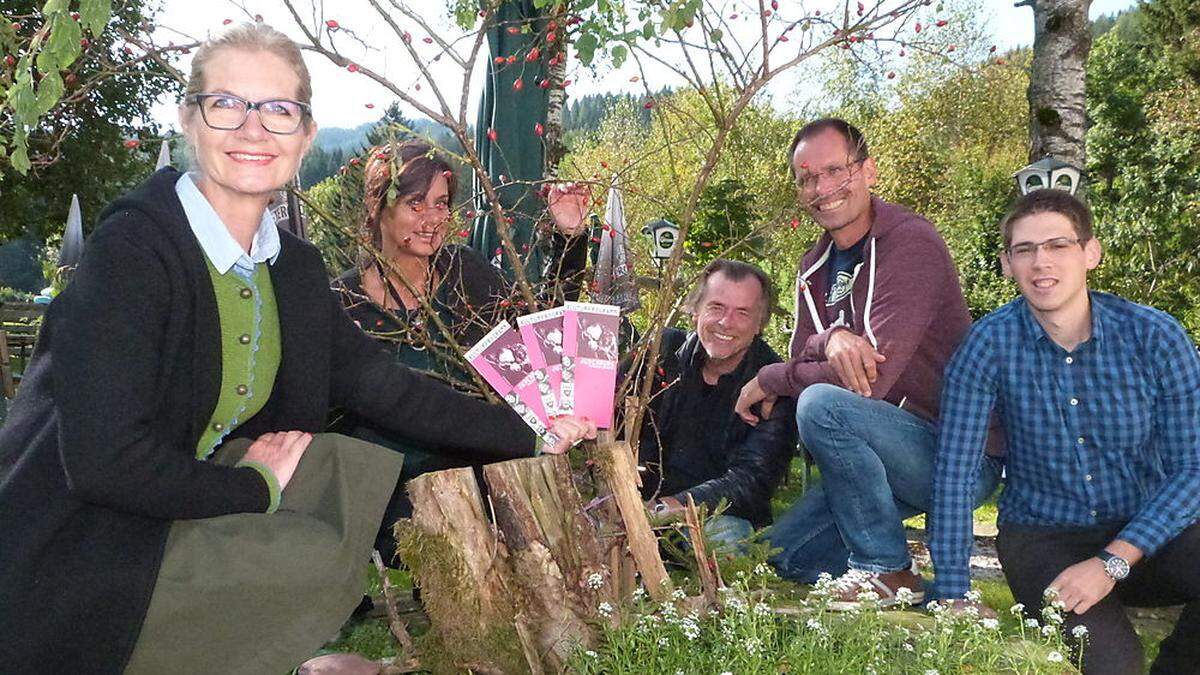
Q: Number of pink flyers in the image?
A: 3